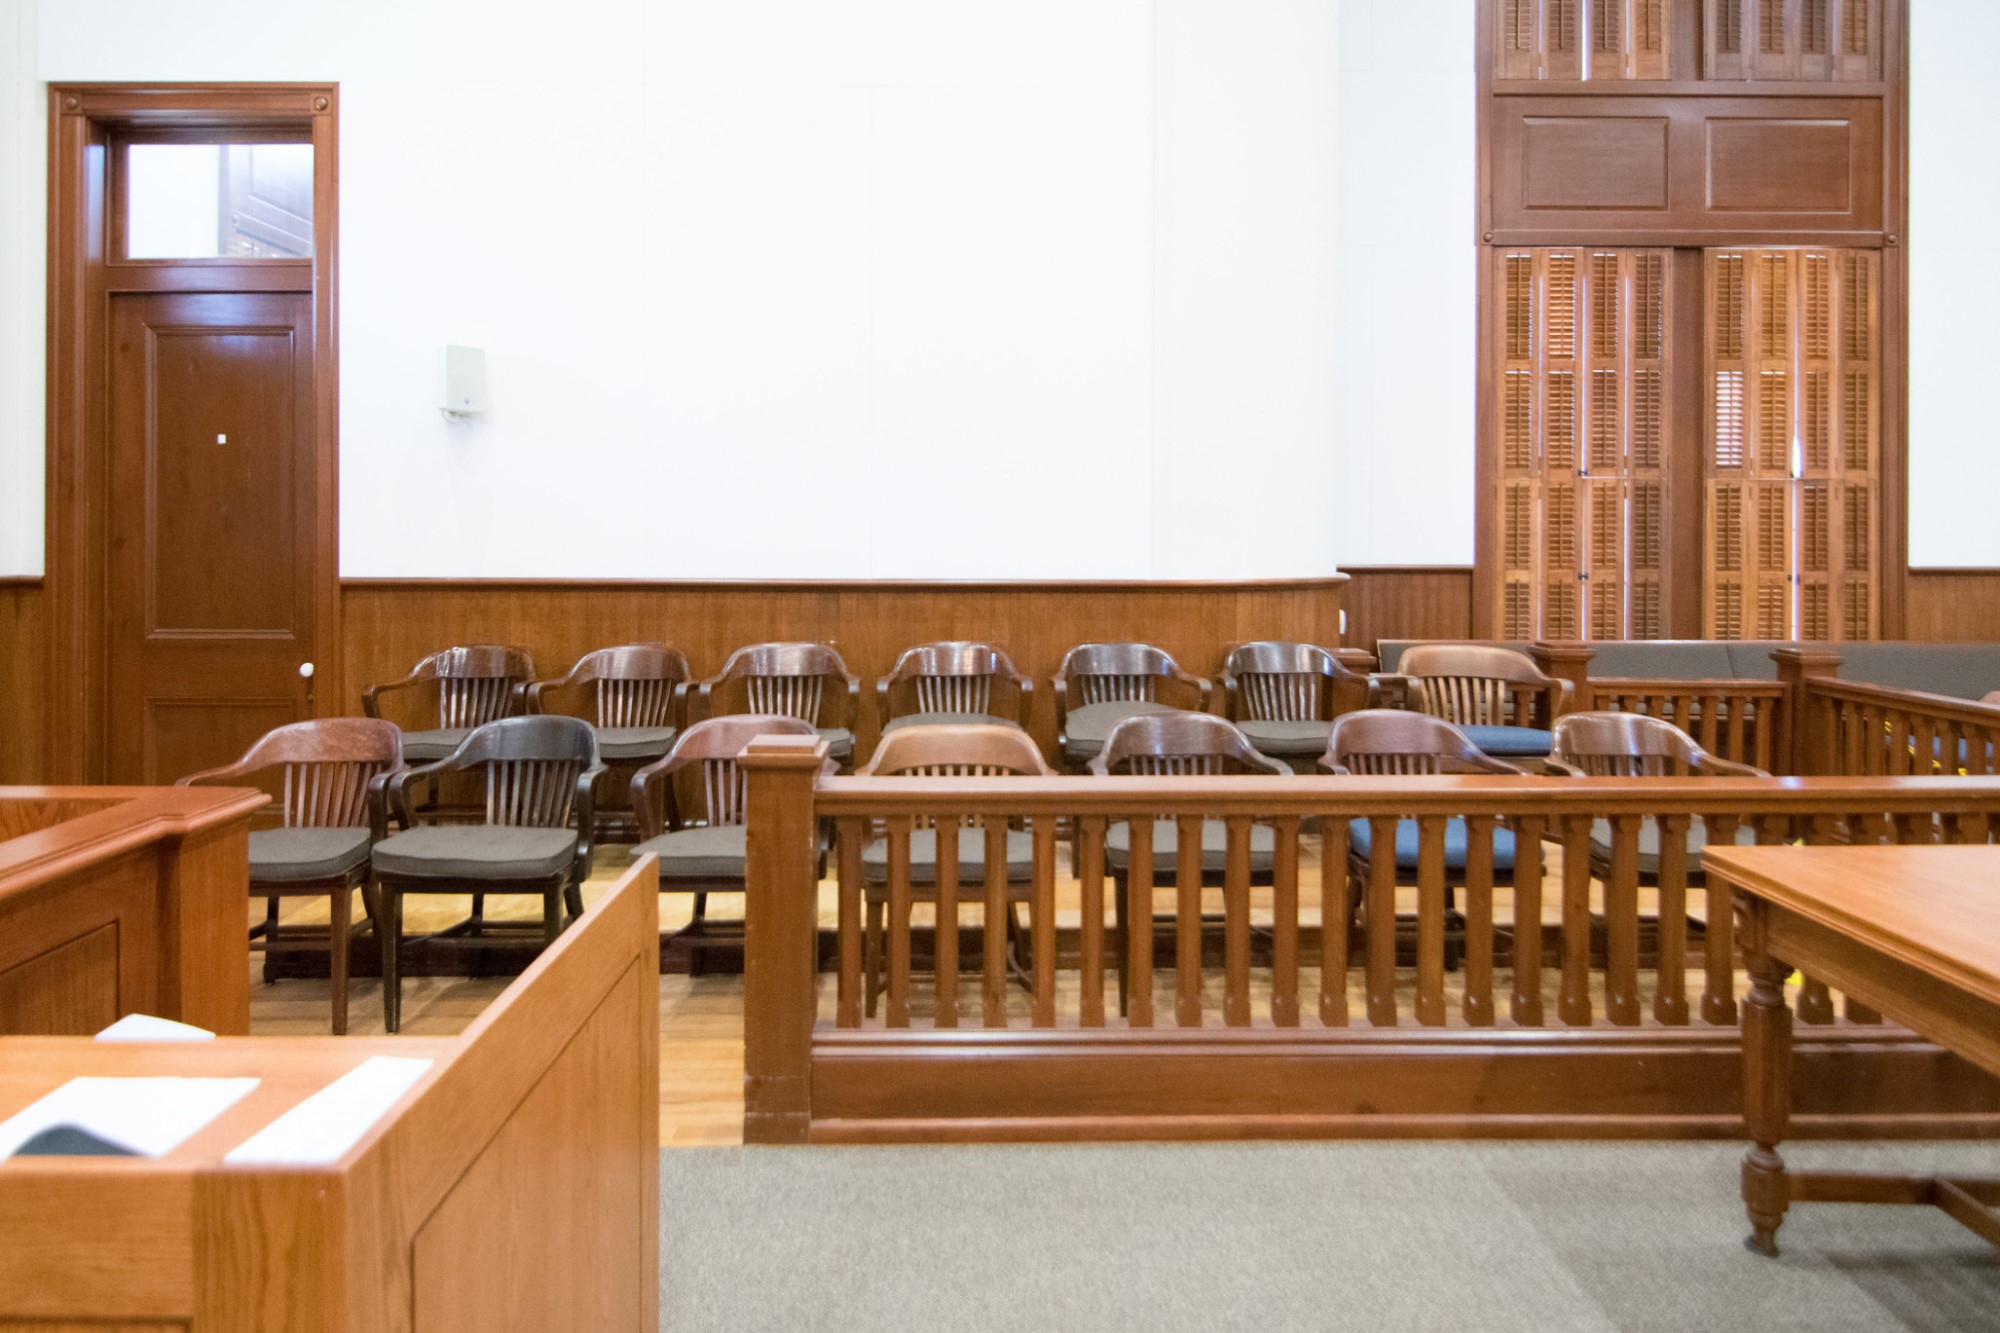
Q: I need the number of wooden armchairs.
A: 14